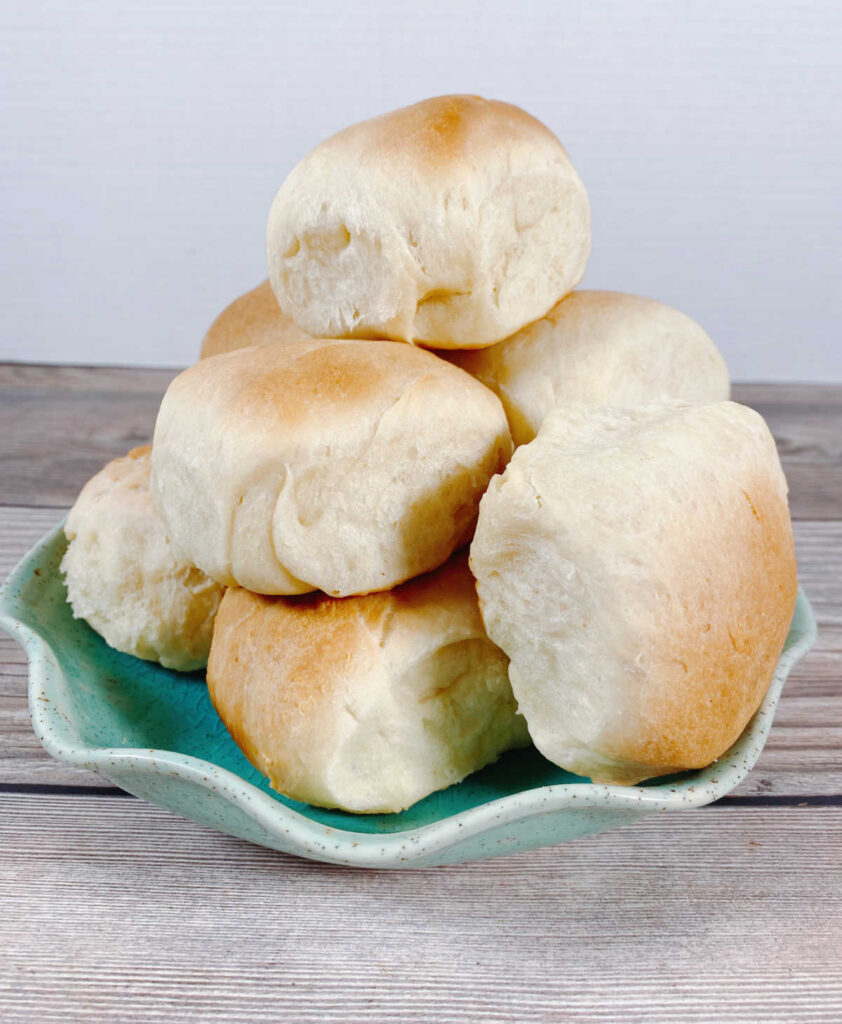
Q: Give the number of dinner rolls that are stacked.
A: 7